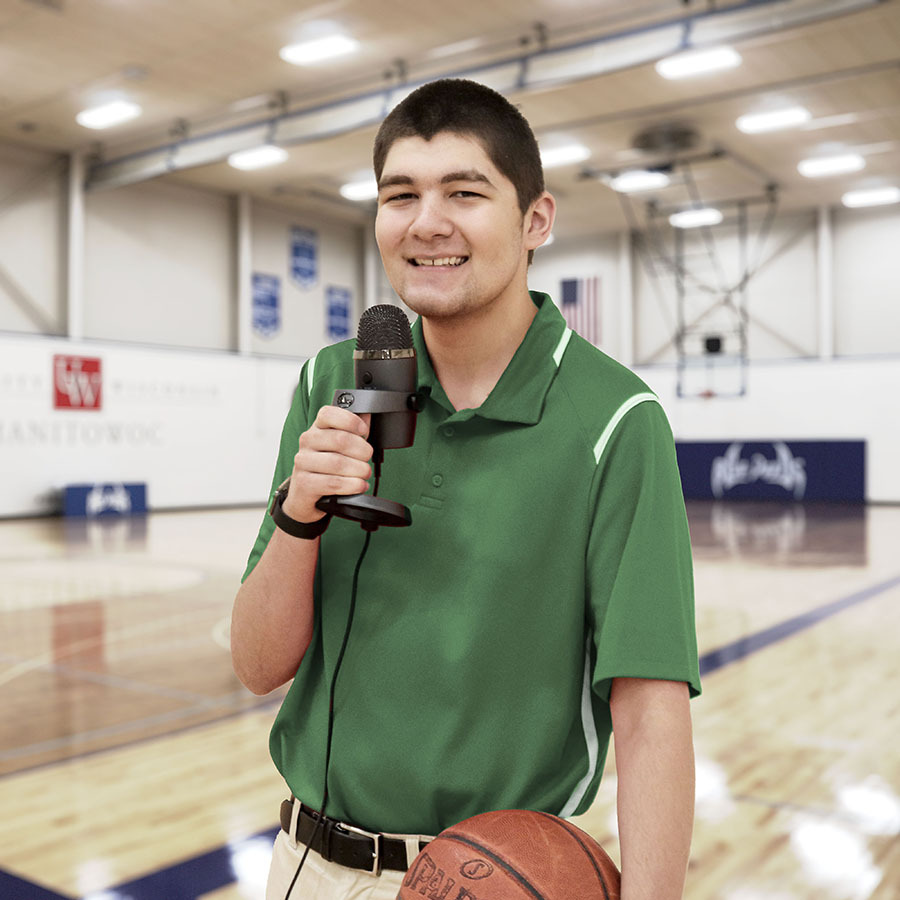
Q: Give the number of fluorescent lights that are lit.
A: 11